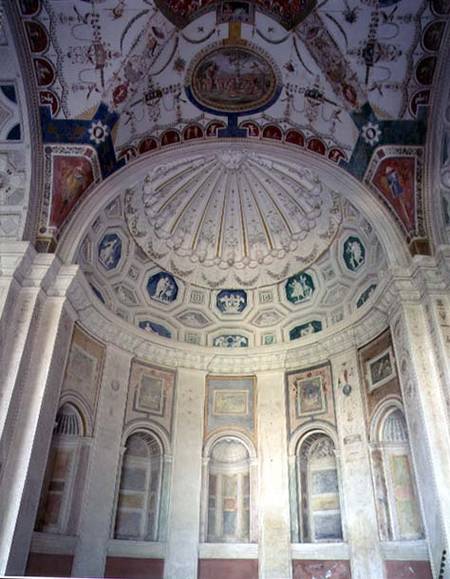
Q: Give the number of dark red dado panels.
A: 5